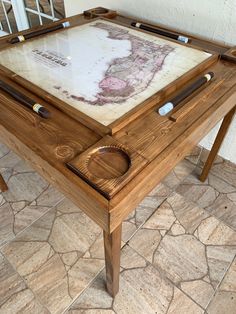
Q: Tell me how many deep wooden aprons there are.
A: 2